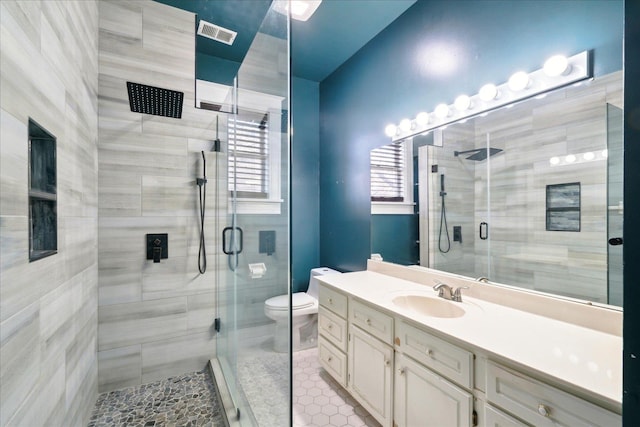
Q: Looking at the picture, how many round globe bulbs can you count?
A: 8